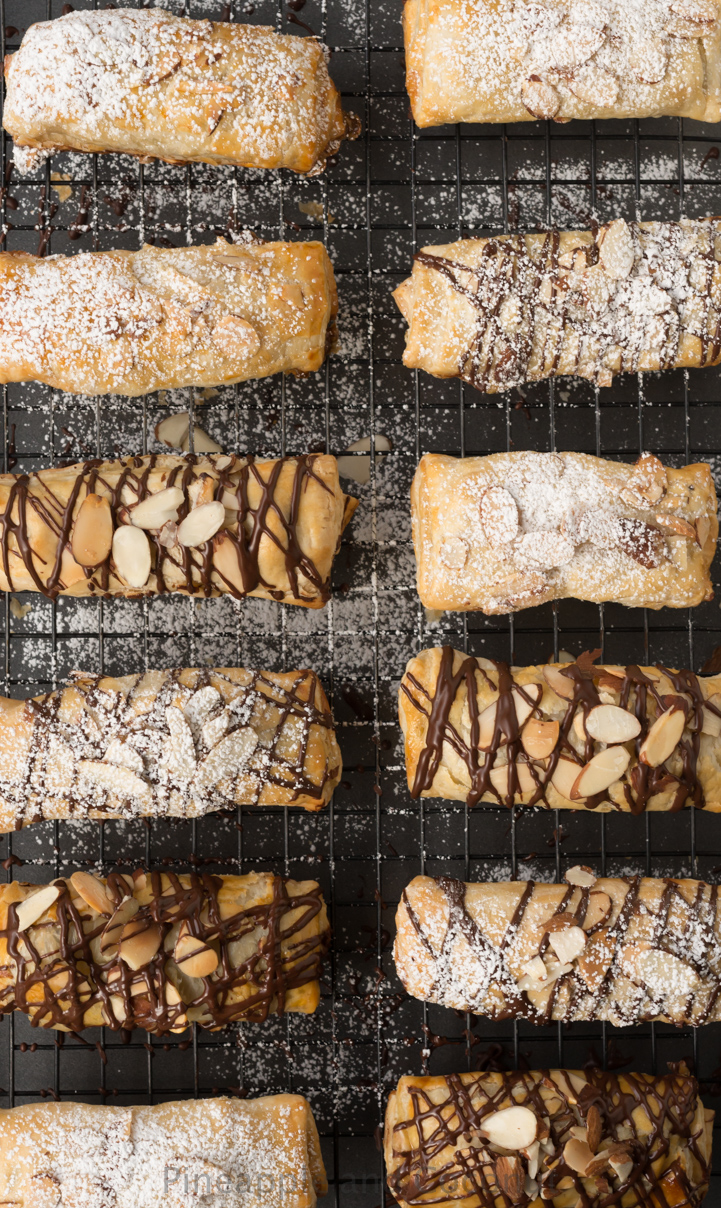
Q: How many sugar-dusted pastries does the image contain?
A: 8